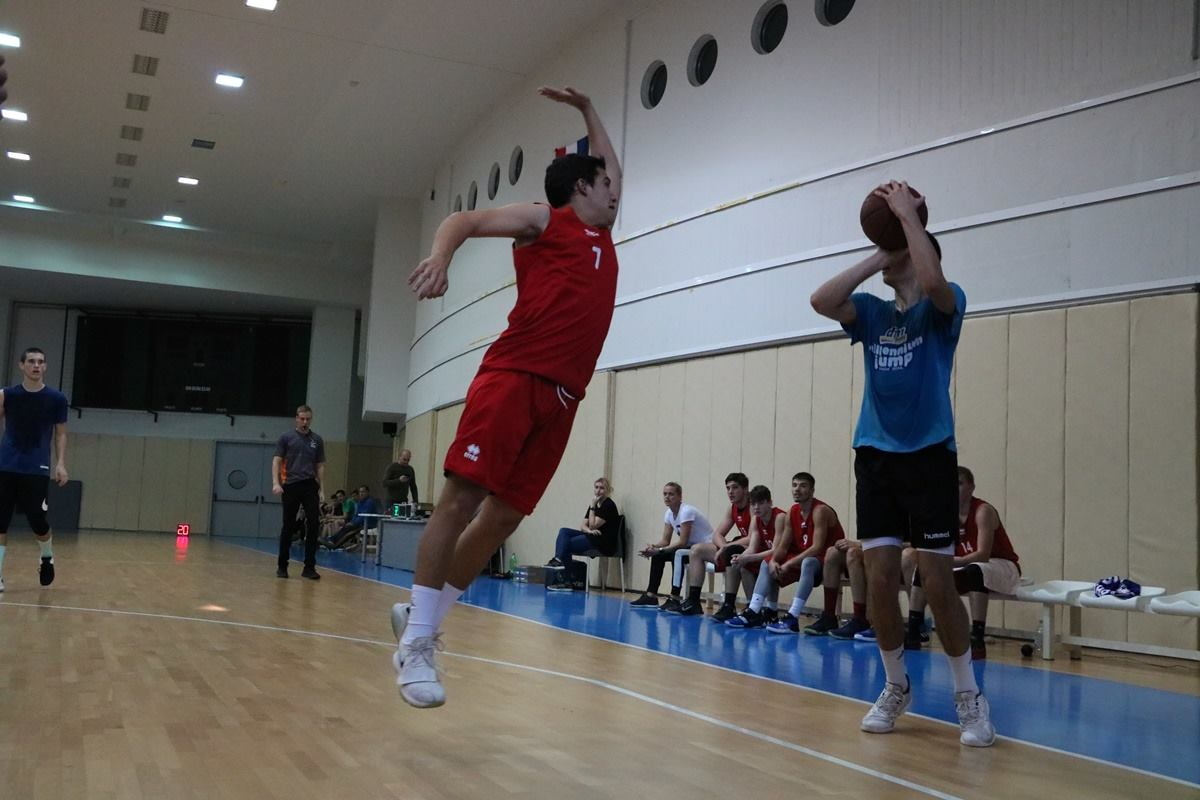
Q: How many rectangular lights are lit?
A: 8